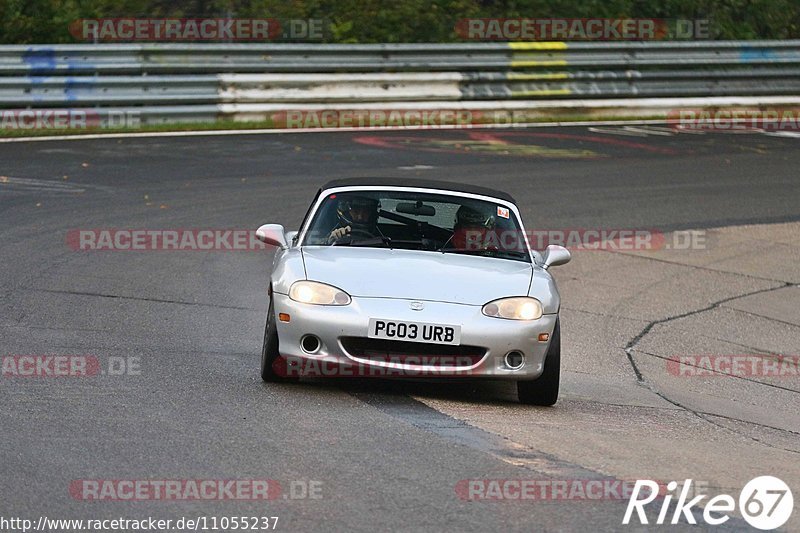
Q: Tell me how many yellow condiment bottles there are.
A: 0